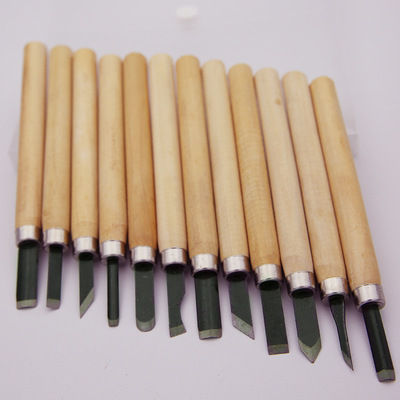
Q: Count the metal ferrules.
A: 12